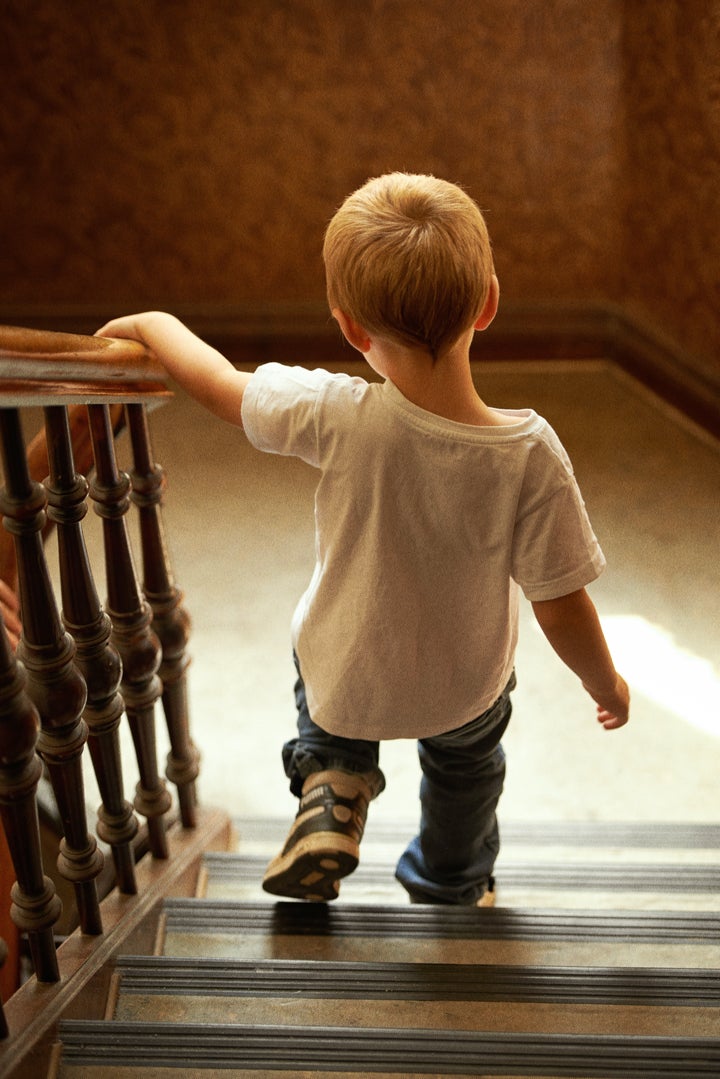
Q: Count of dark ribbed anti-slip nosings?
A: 5